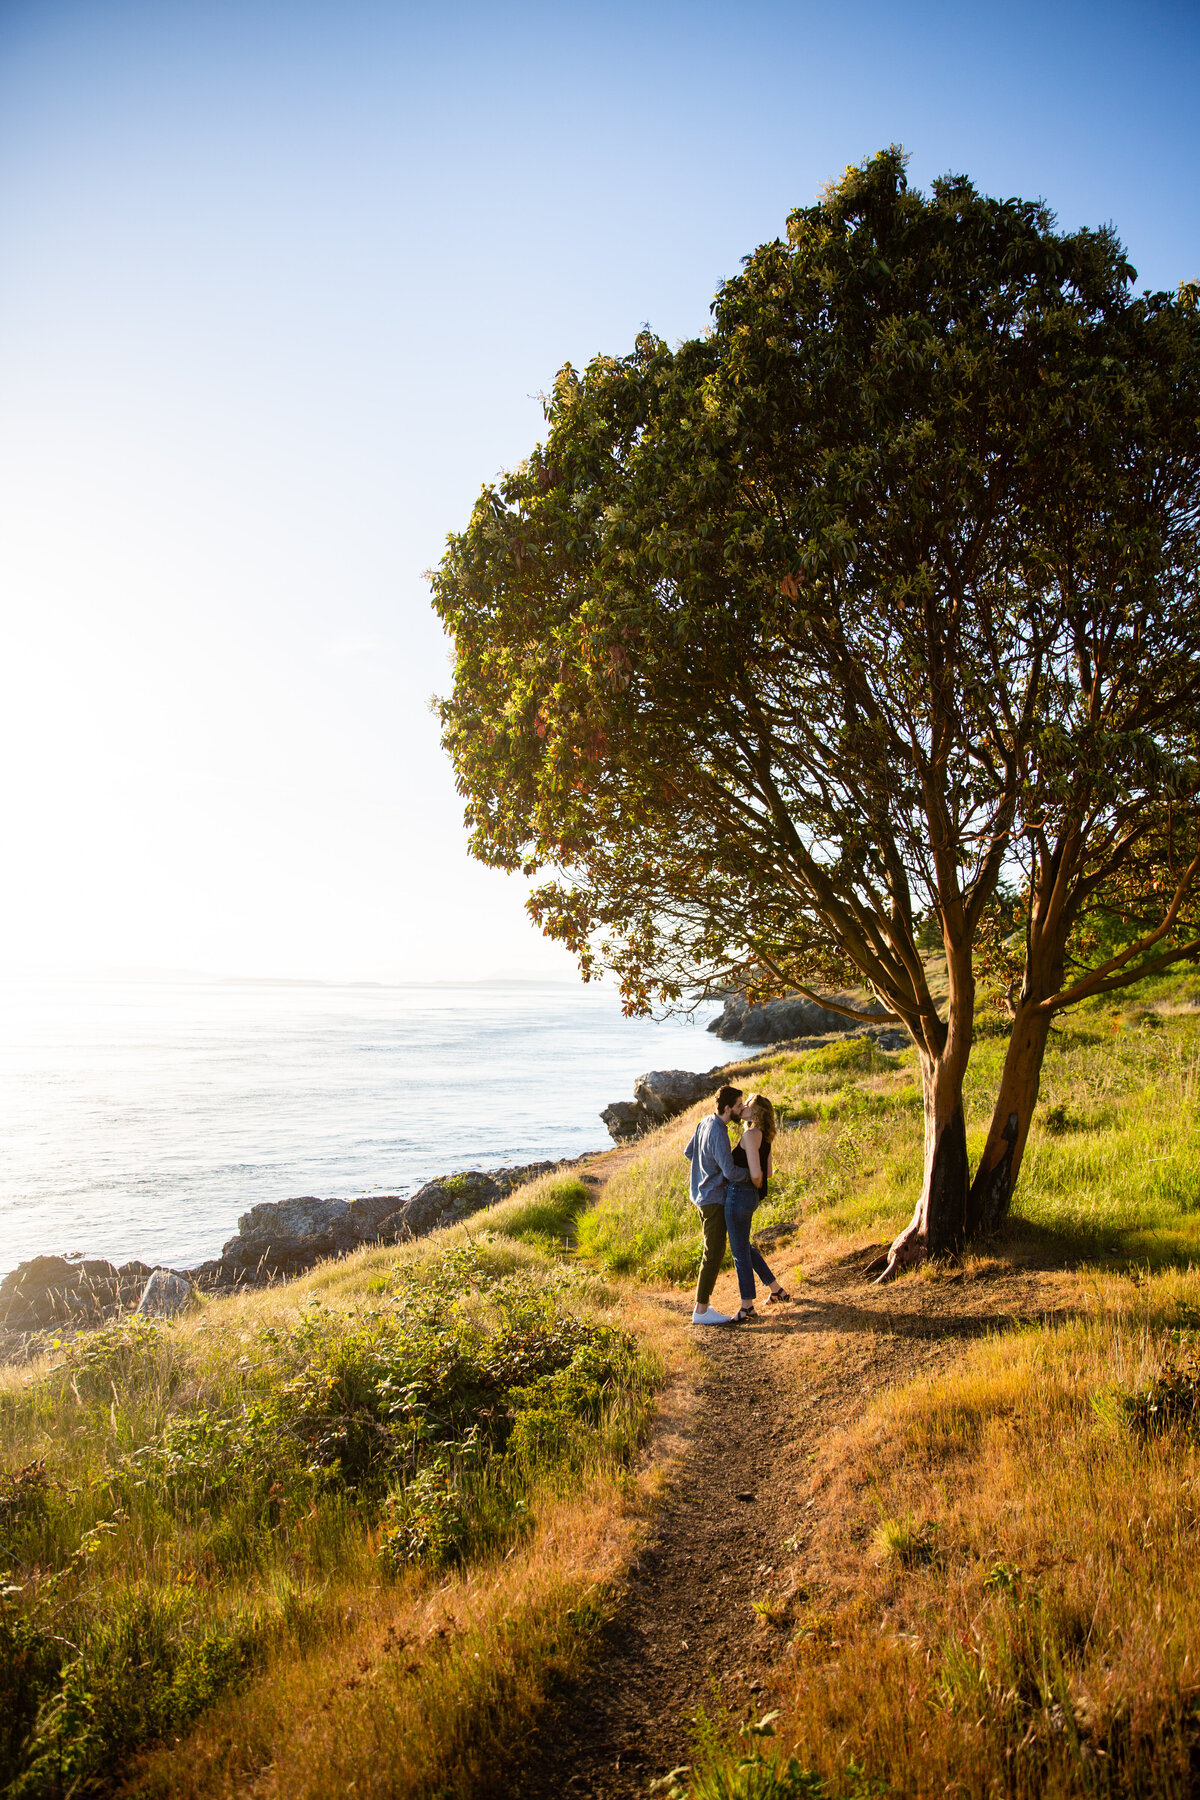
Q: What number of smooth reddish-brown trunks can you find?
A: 2